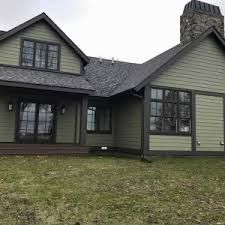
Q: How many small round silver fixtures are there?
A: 2